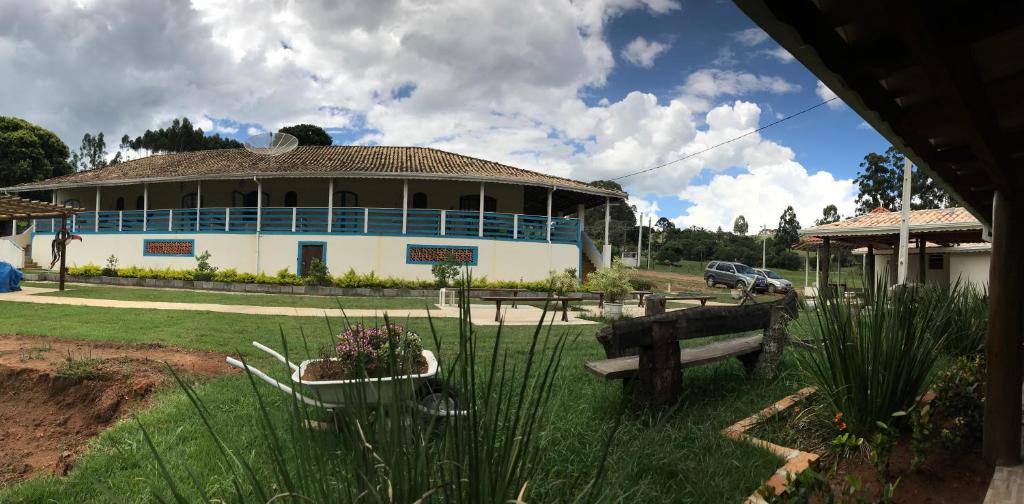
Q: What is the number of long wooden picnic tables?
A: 4